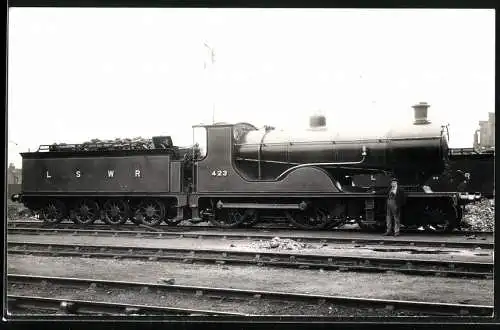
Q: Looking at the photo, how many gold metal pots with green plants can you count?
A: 0